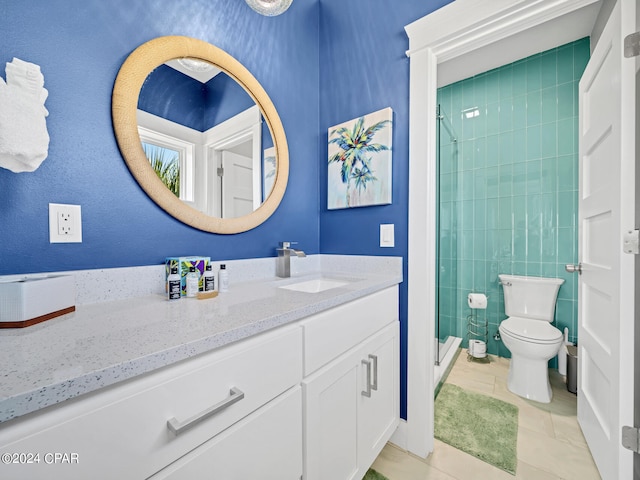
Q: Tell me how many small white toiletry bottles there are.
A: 4